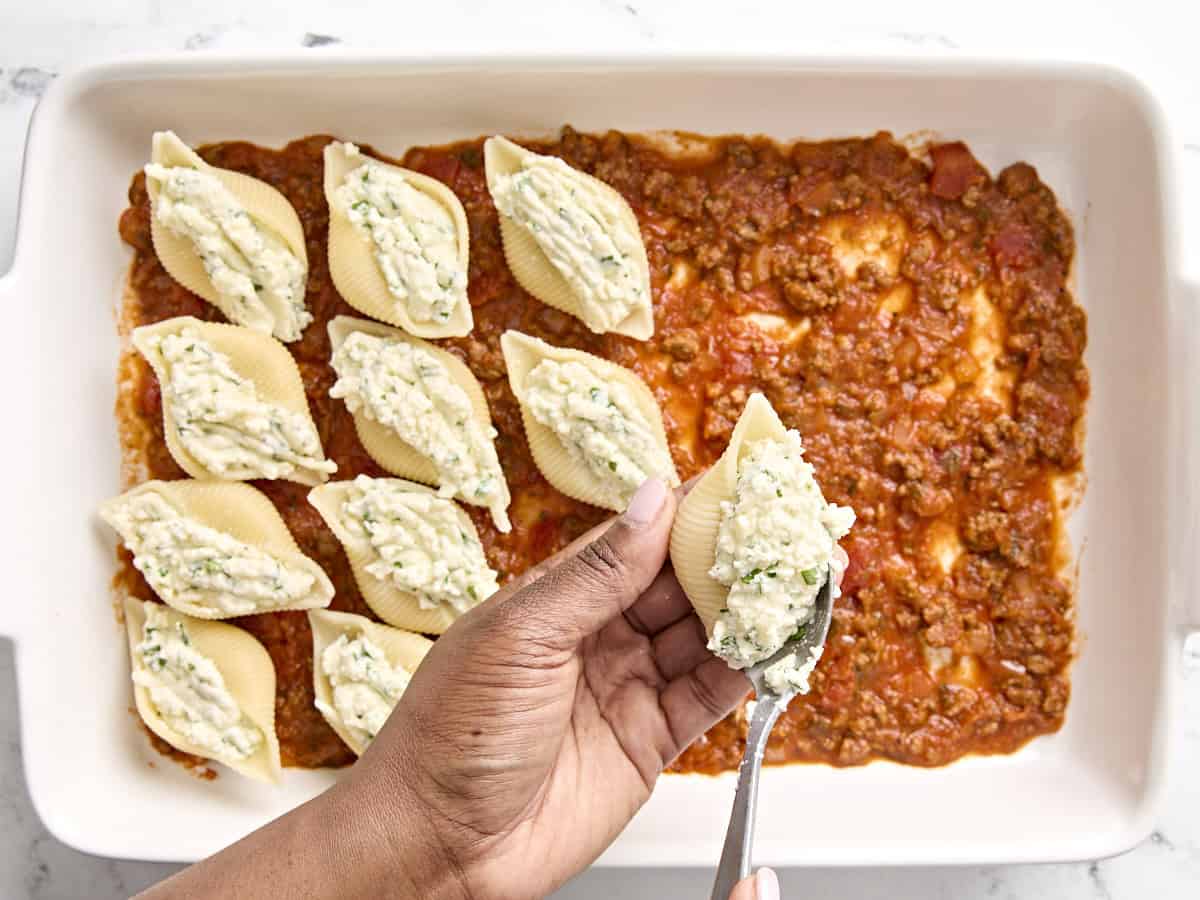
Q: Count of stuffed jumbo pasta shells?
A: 11